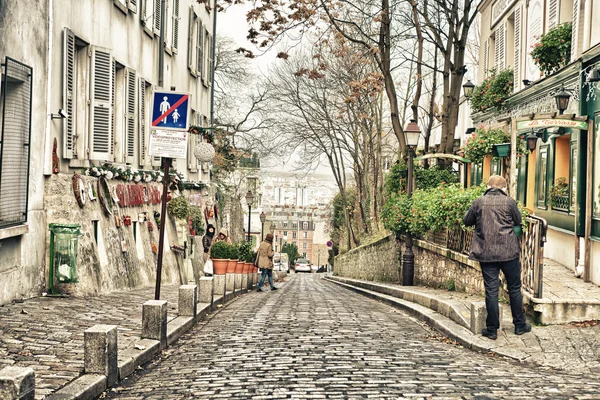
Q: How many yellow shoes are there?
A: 0